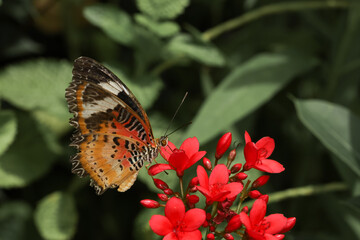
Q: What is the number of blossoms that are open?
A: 5